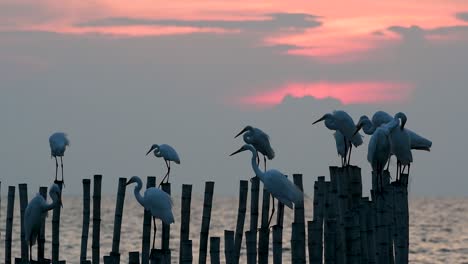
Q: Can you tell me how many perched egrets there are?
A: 11